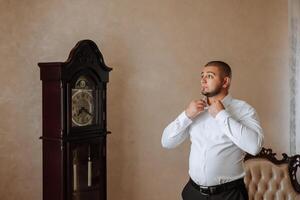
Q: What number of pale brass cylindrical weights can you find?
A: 2